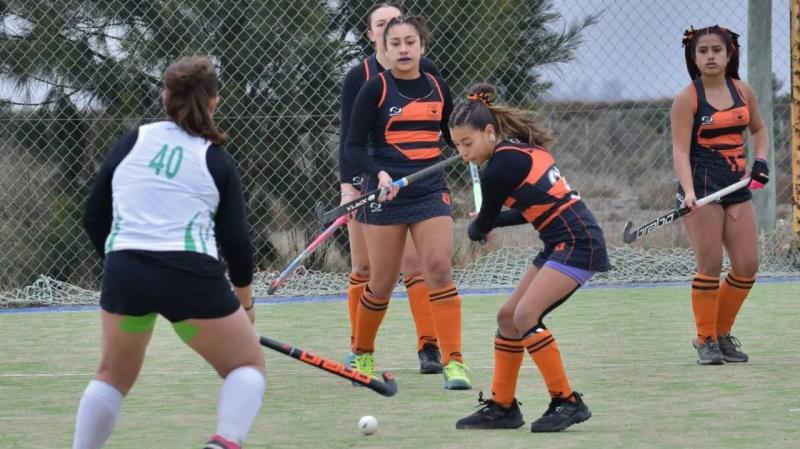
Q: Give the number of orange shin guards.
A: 8